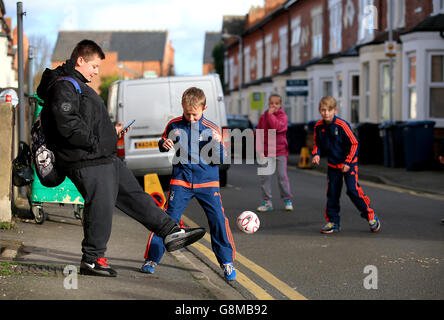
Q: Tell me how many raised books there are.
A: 0